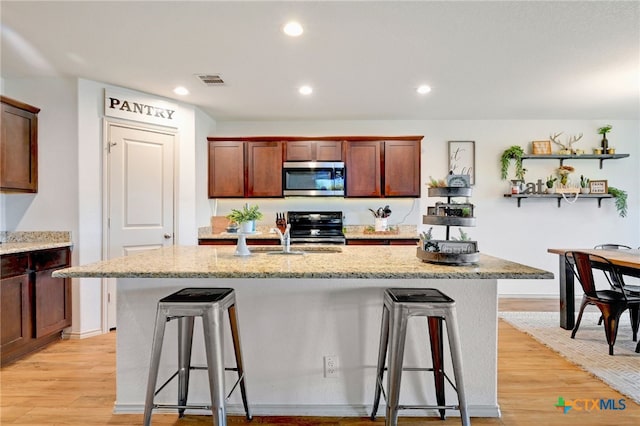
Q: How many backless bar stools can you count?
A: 2